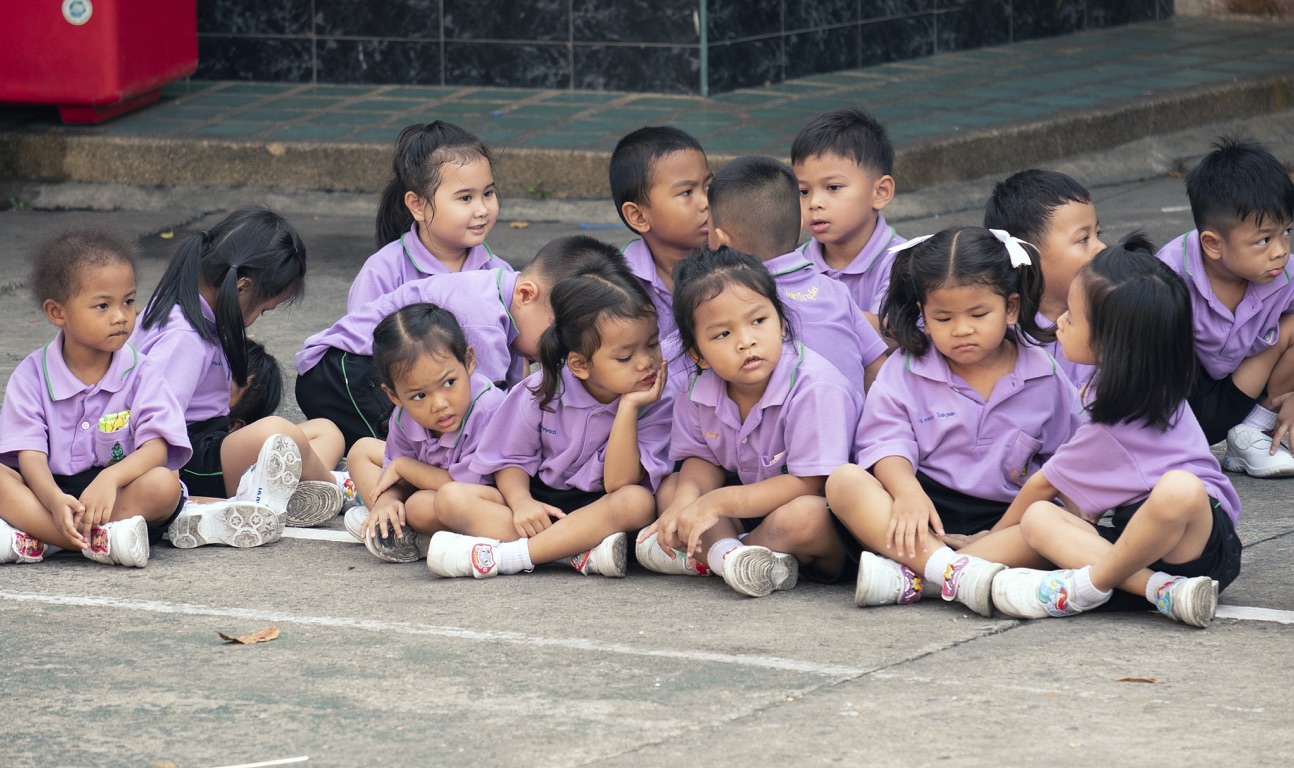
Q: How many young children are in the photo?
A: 15